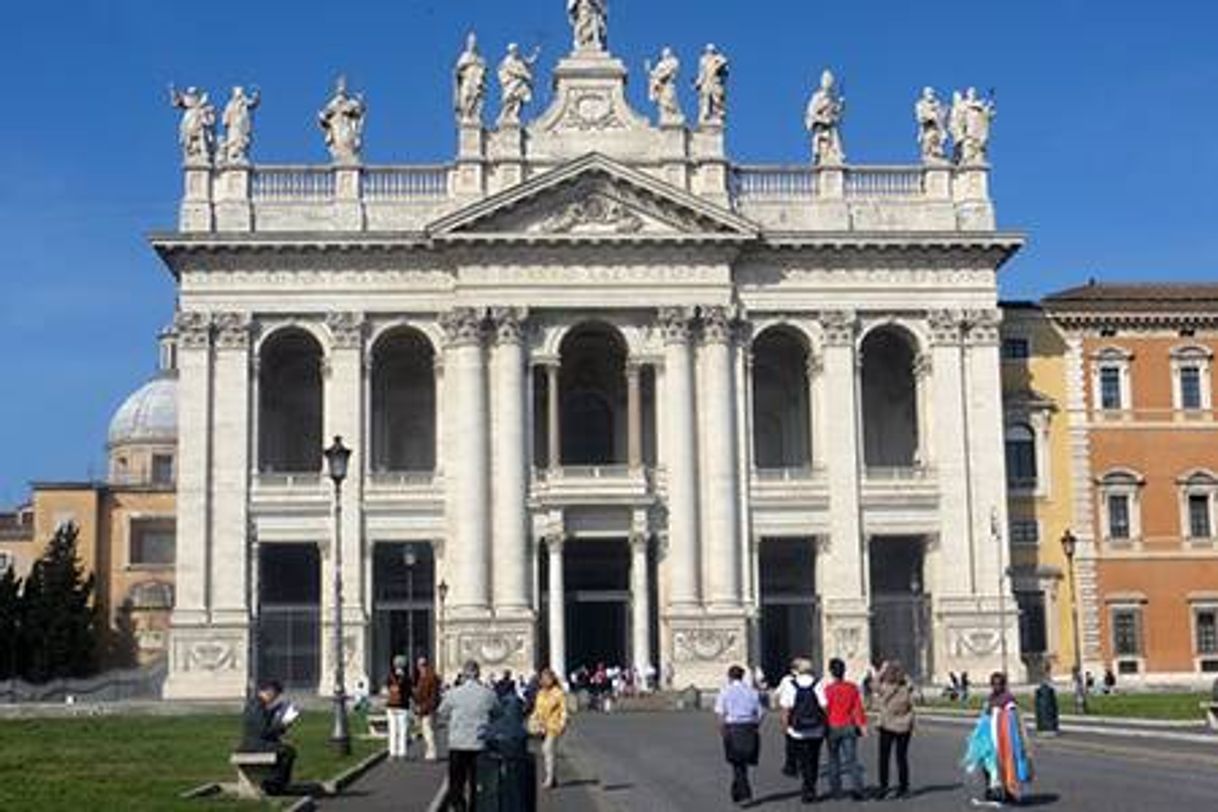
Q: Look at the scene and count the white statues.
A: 11